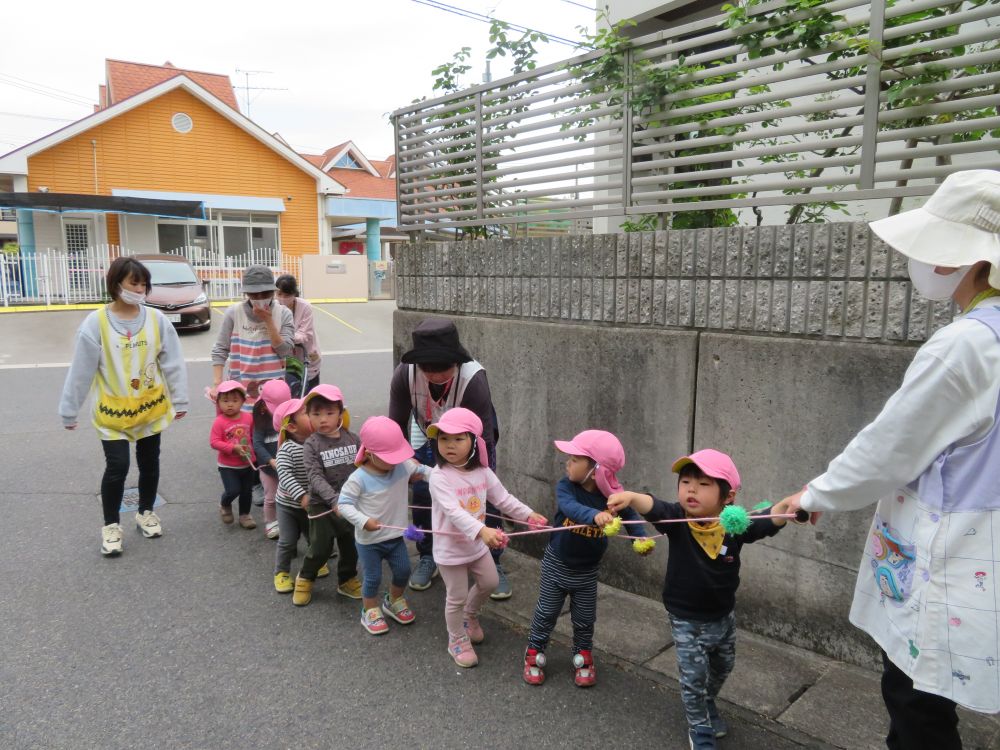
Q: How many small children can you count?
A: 8